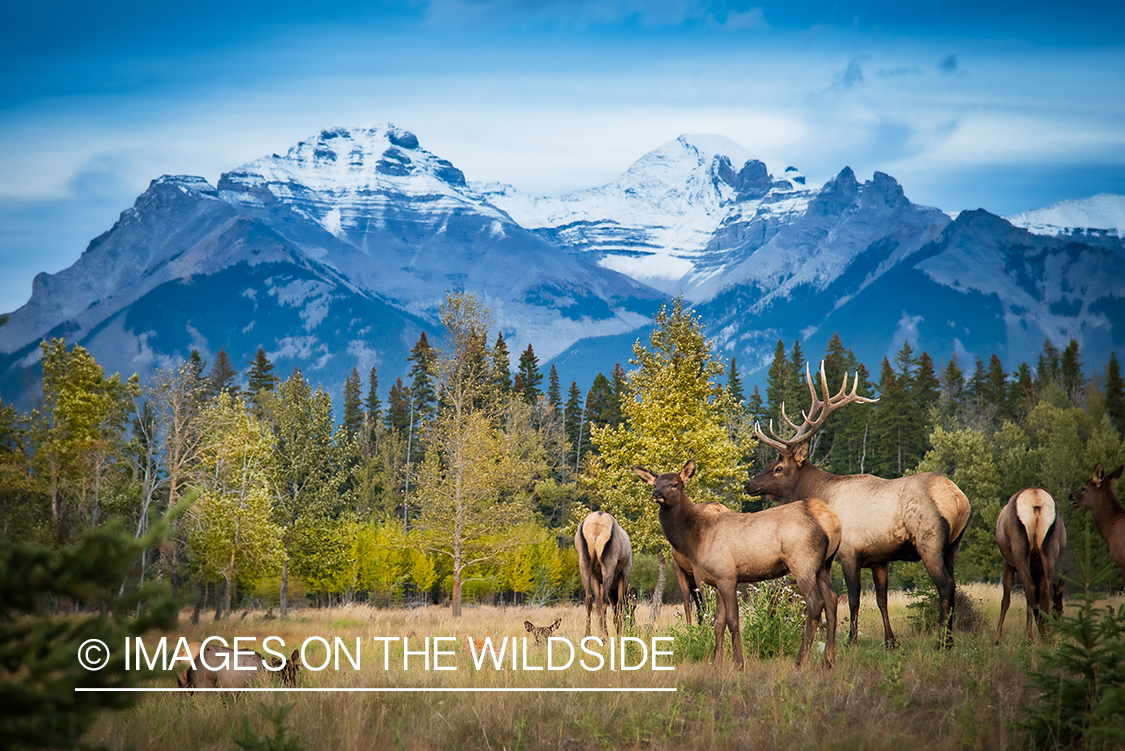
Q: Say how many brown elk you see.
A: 8